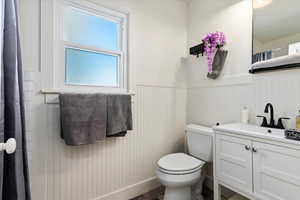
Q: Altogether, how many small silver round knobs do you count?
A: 2